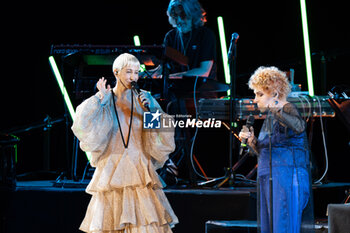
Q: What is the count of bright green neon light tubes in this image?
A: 4